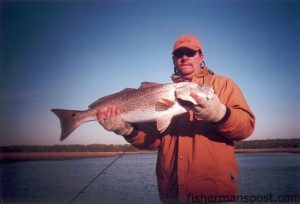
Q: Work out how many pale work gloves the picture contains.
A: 2